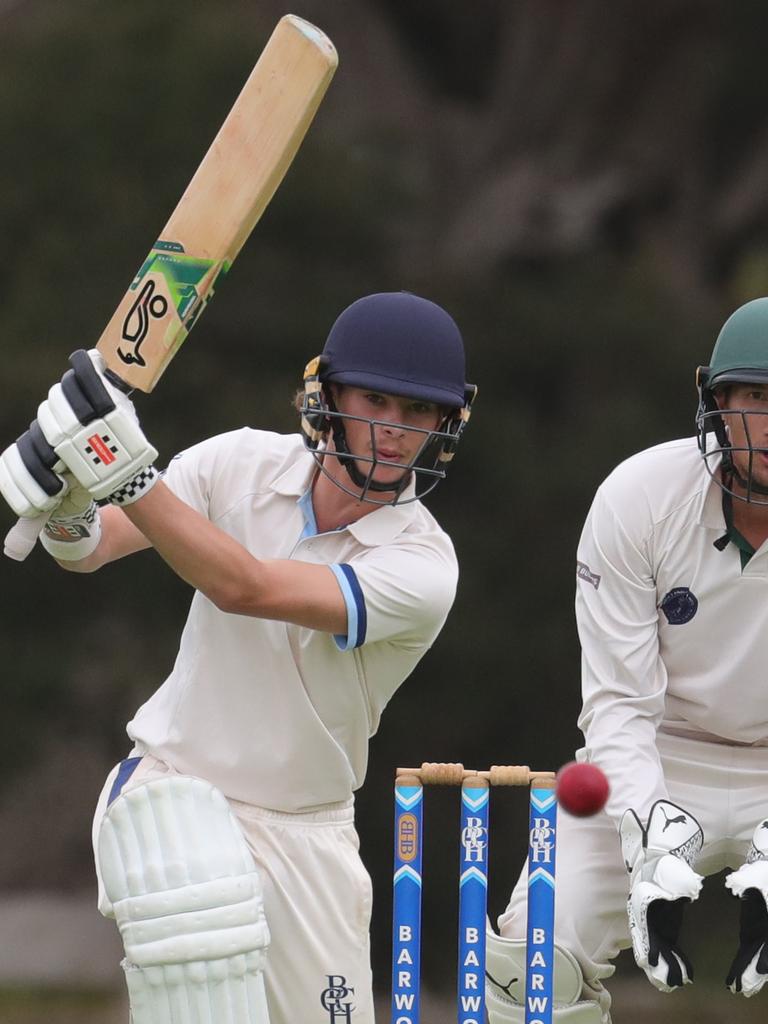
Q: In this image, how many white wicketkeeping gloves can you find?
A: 2